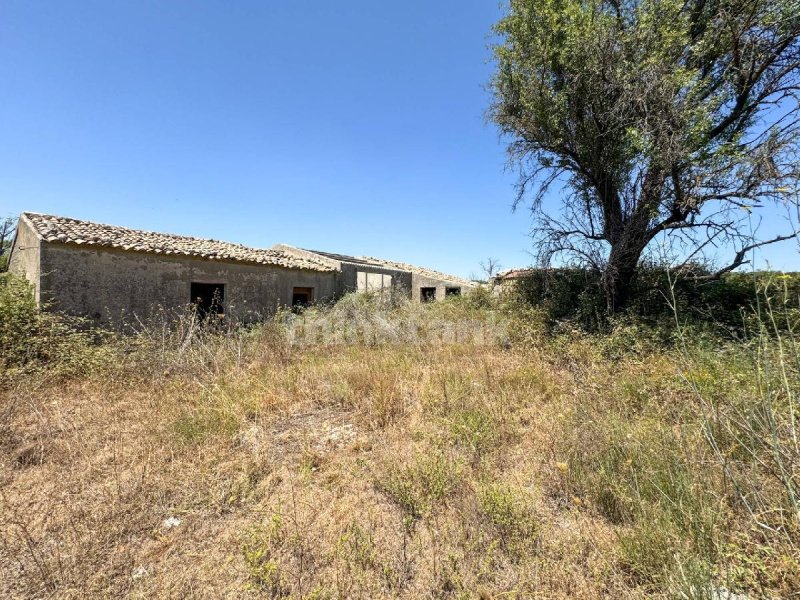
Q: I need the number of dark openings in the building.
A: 4